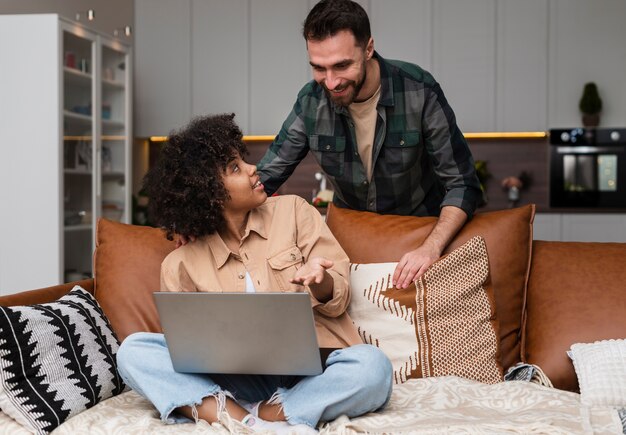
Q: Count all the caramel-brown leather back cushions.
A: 3